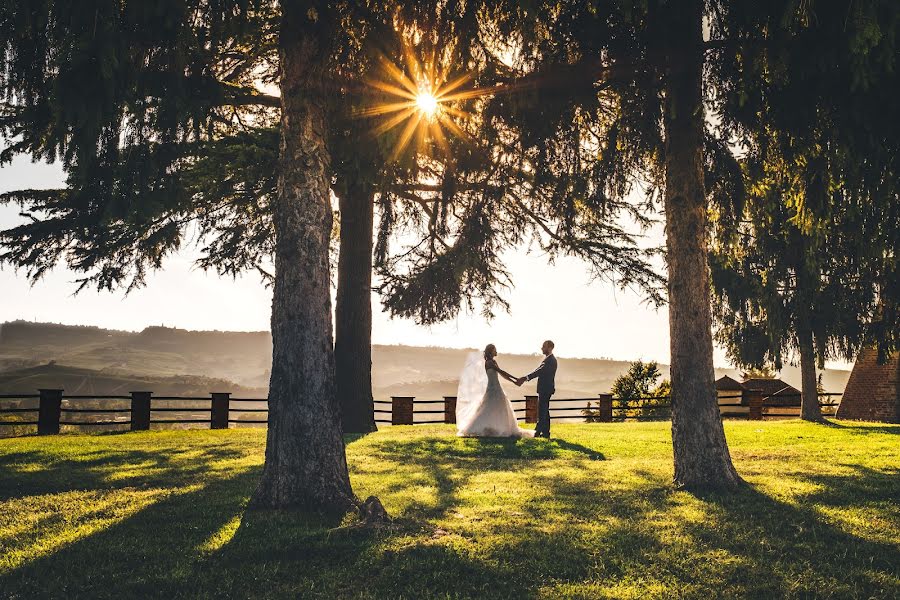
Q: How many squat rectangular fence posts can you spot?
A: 8